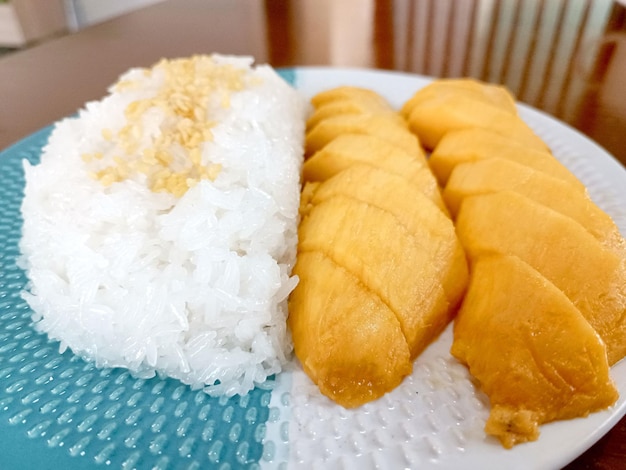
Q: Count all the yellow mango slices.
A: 13